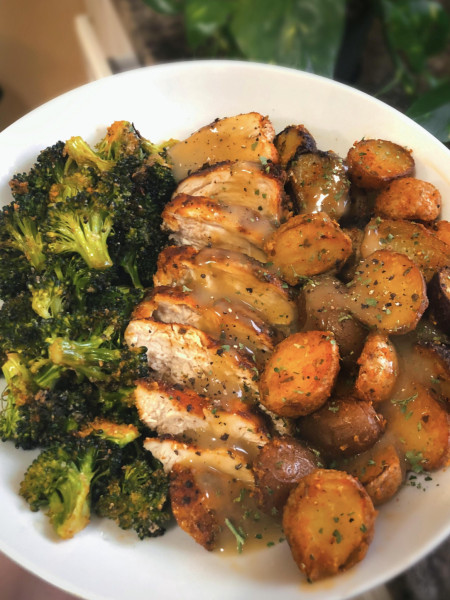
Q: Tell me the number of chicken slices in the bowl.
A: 9